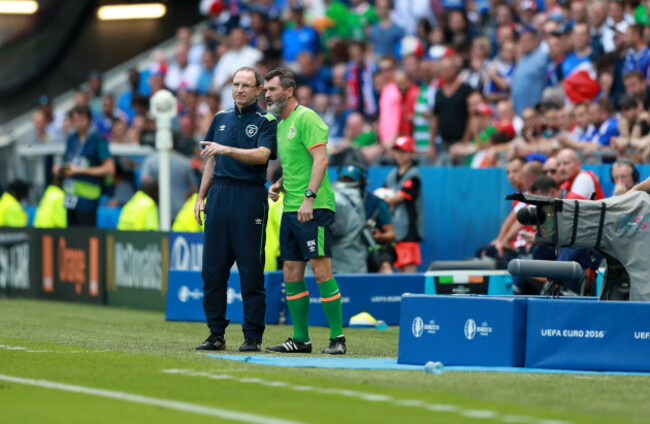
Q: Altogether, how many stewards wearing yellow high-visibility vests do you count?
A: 5